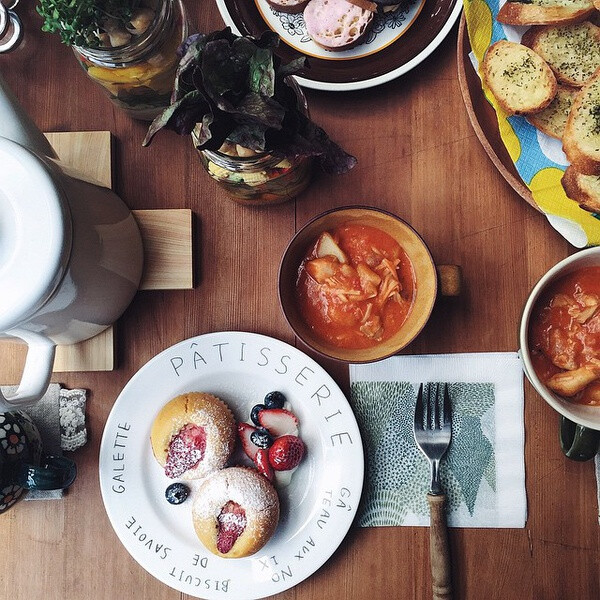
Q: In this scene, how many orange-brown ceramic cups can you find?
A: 1